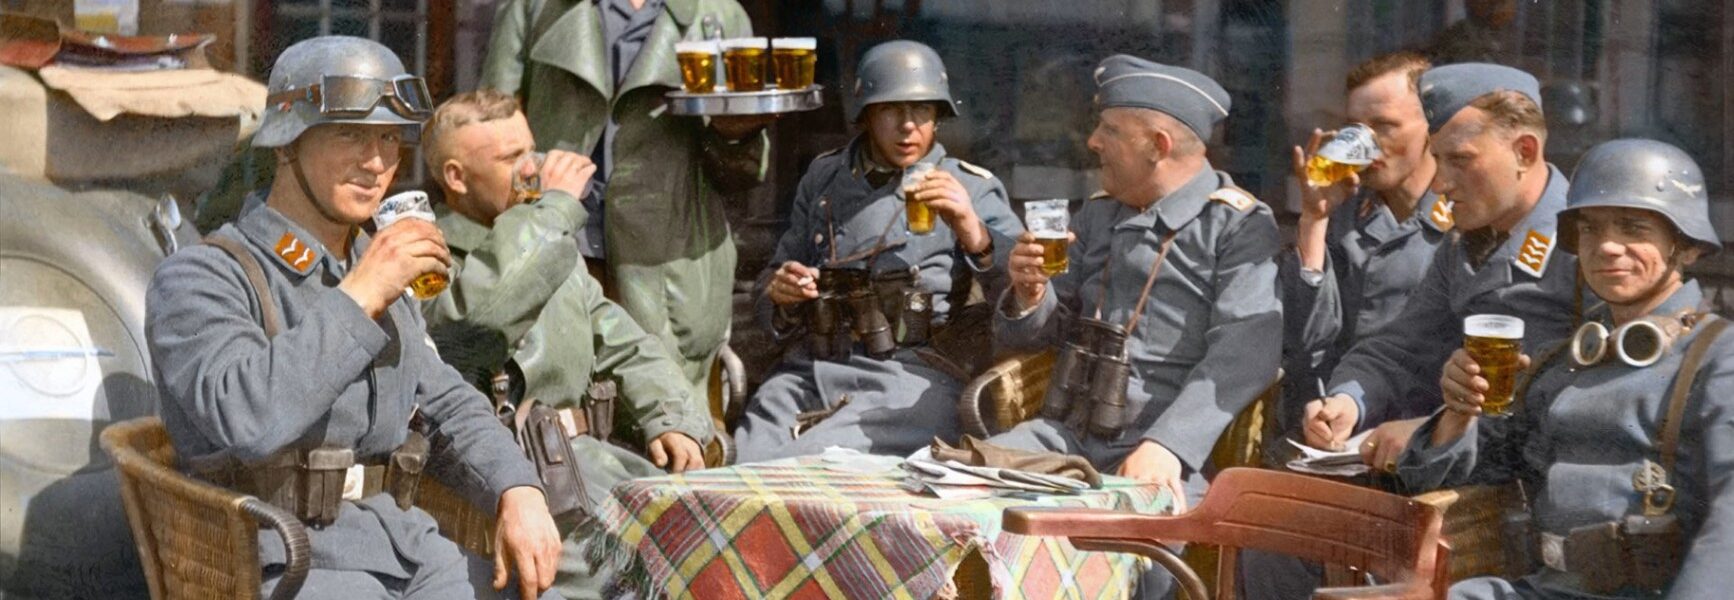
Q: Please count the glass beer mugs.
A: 9